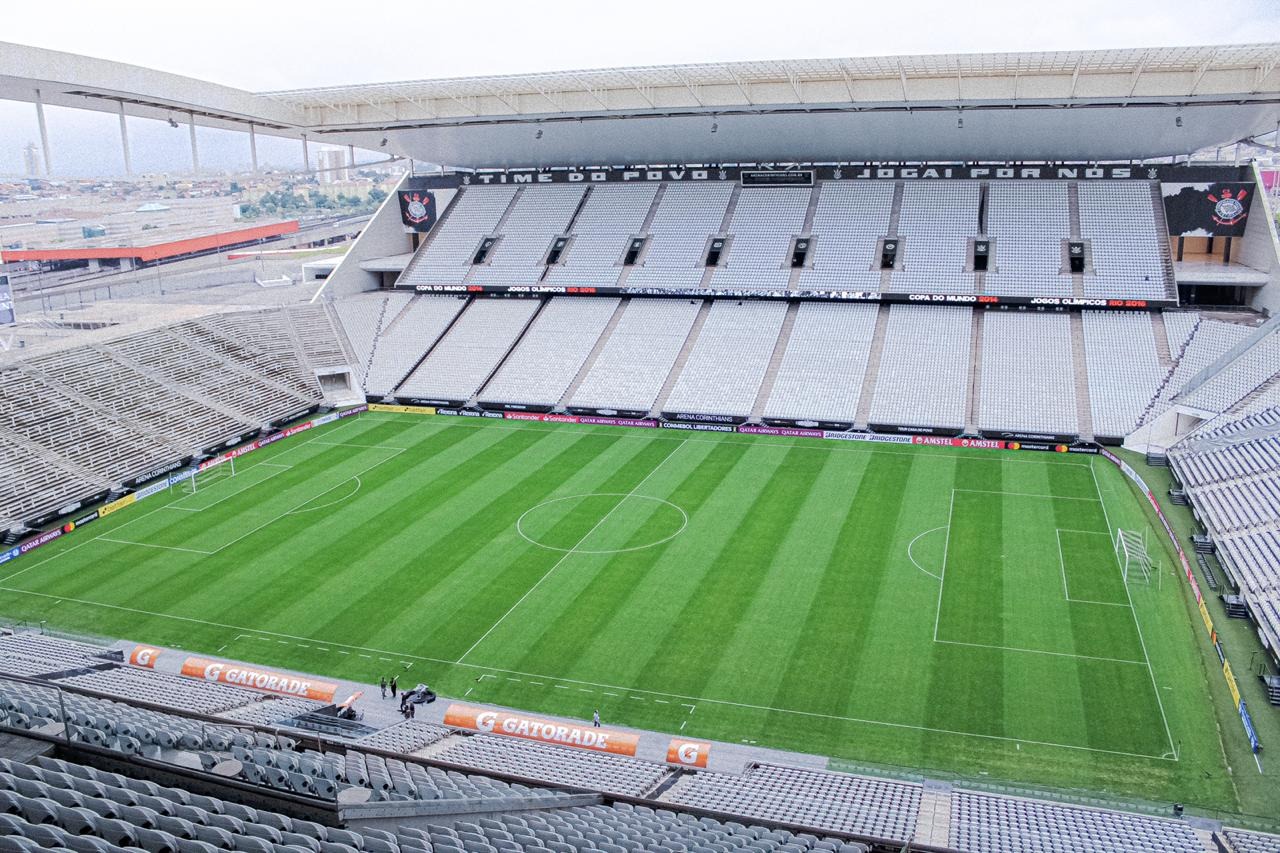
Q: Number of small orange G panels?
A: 2